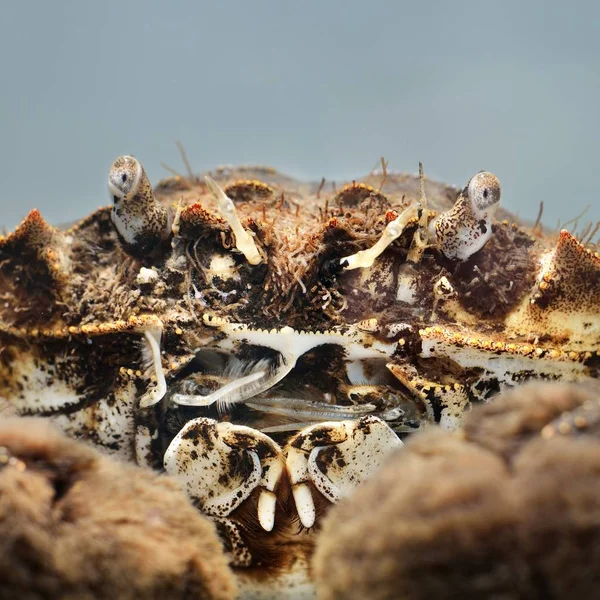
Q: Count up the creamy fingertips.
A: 2